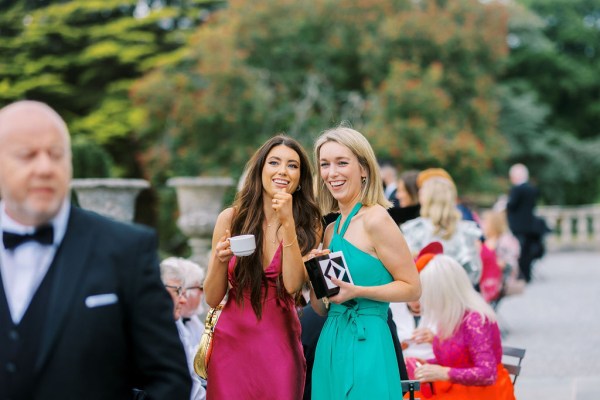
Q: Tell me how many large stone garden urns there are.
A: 2